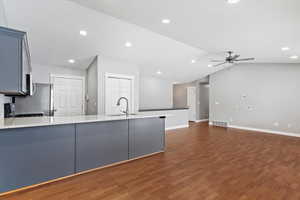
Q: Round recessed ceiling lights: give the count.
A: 10